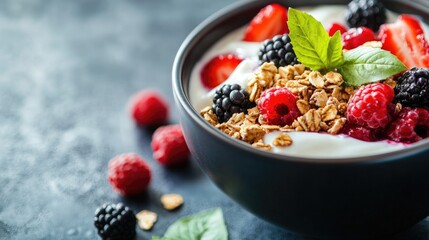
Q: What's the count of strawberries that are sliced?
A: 3